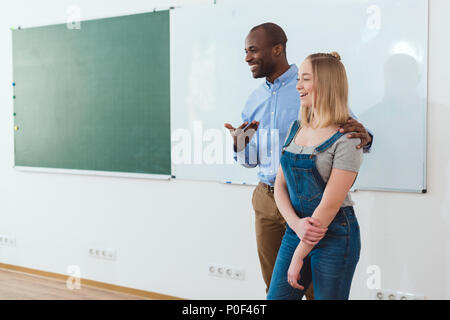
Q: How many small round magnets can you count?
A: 4